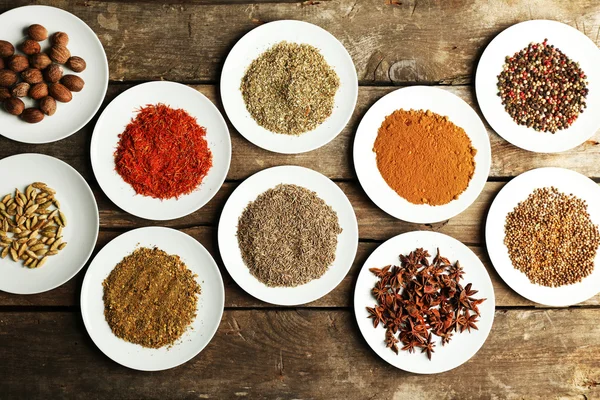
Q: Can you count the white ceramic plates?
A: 10